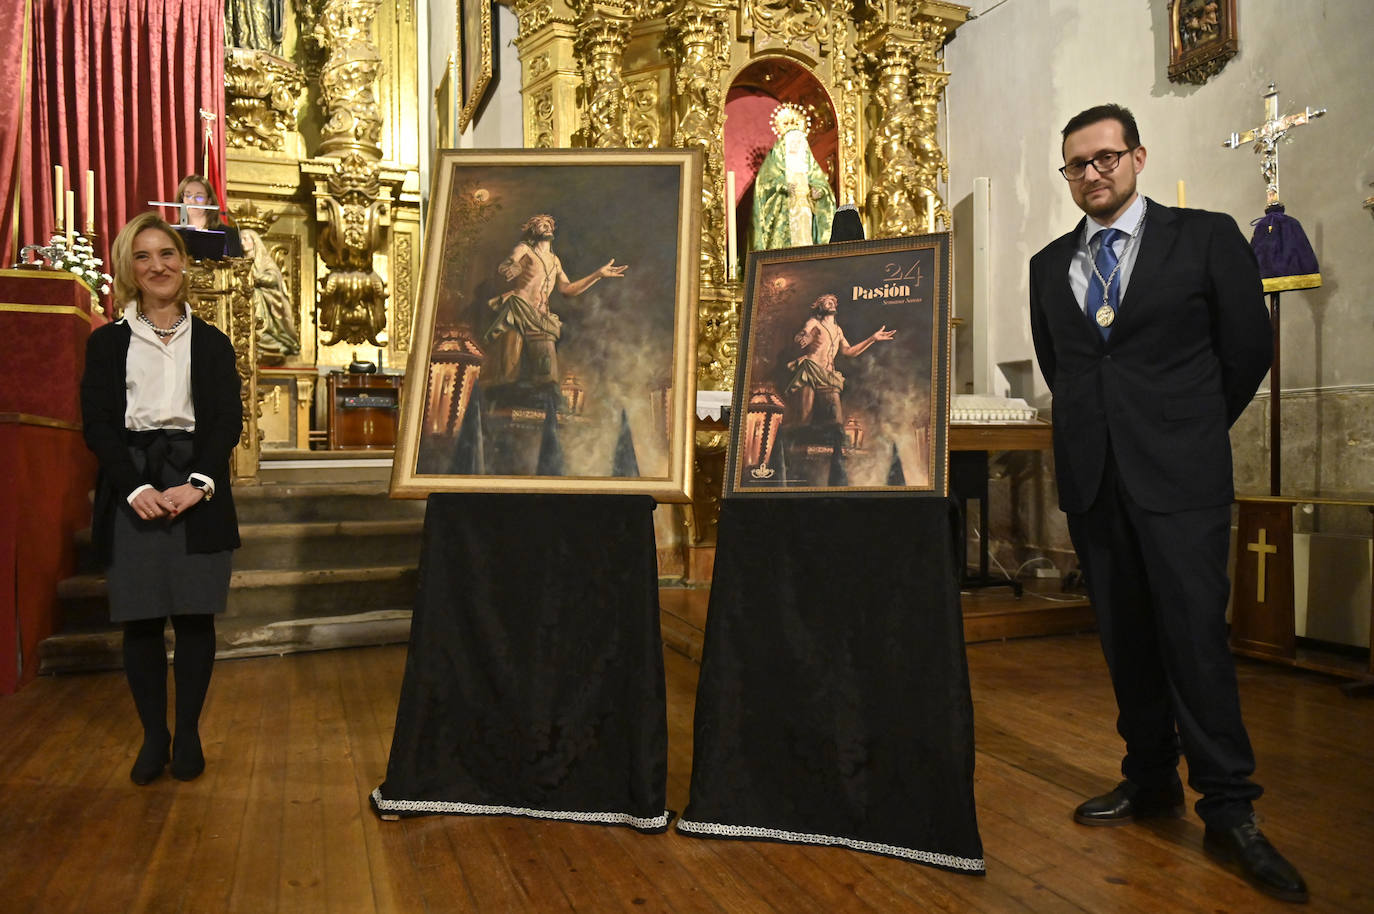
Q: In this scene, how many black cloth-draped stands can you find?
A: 2